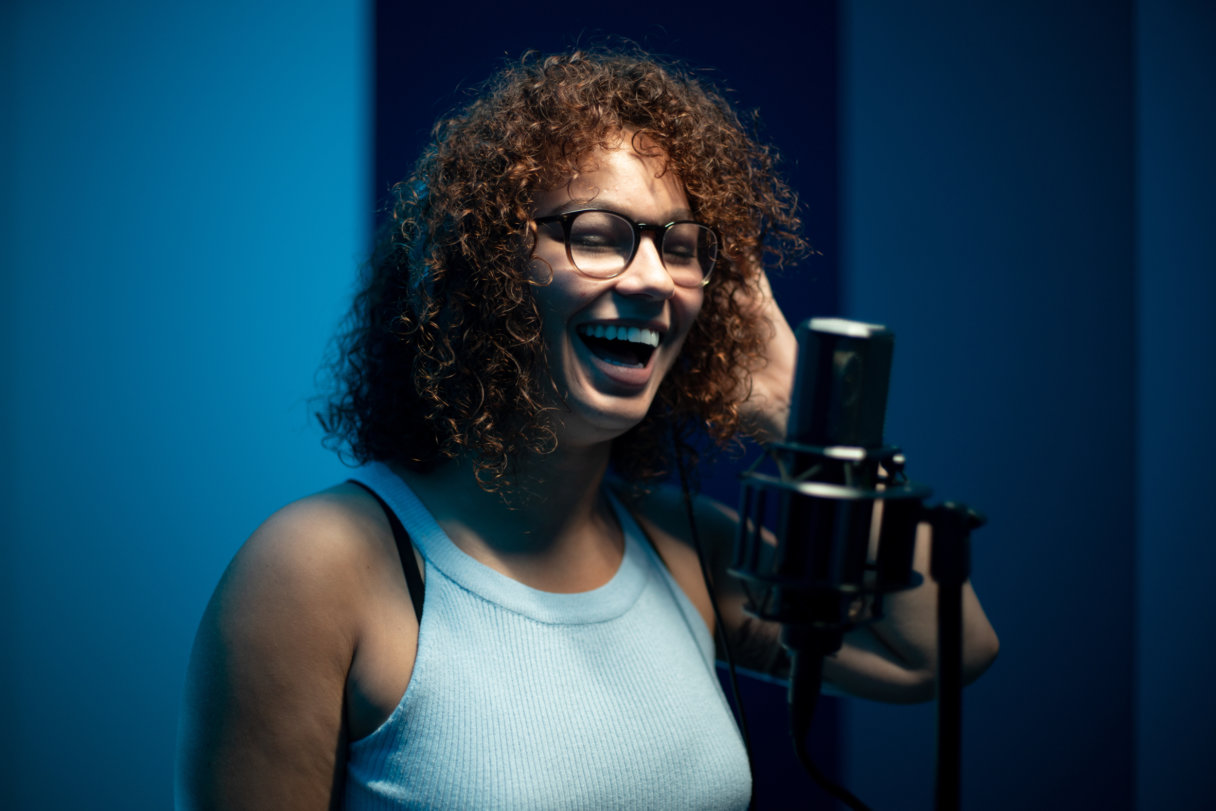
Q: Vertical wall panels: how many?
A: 4